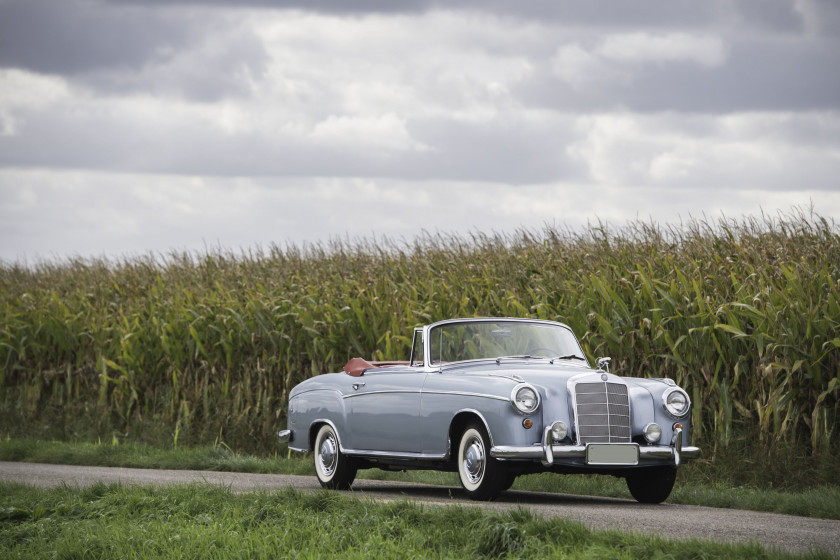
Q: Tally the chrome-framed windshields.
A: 1